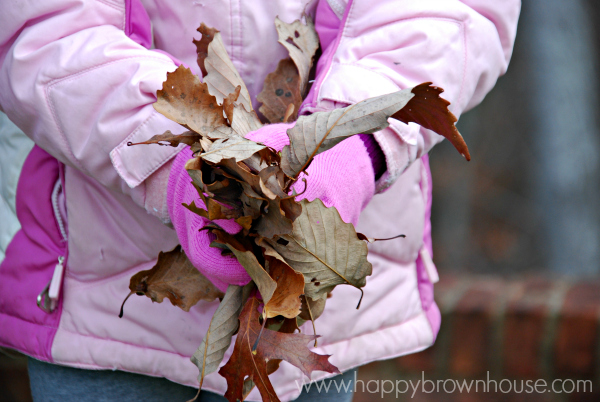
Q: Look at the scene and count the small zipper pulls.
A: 2